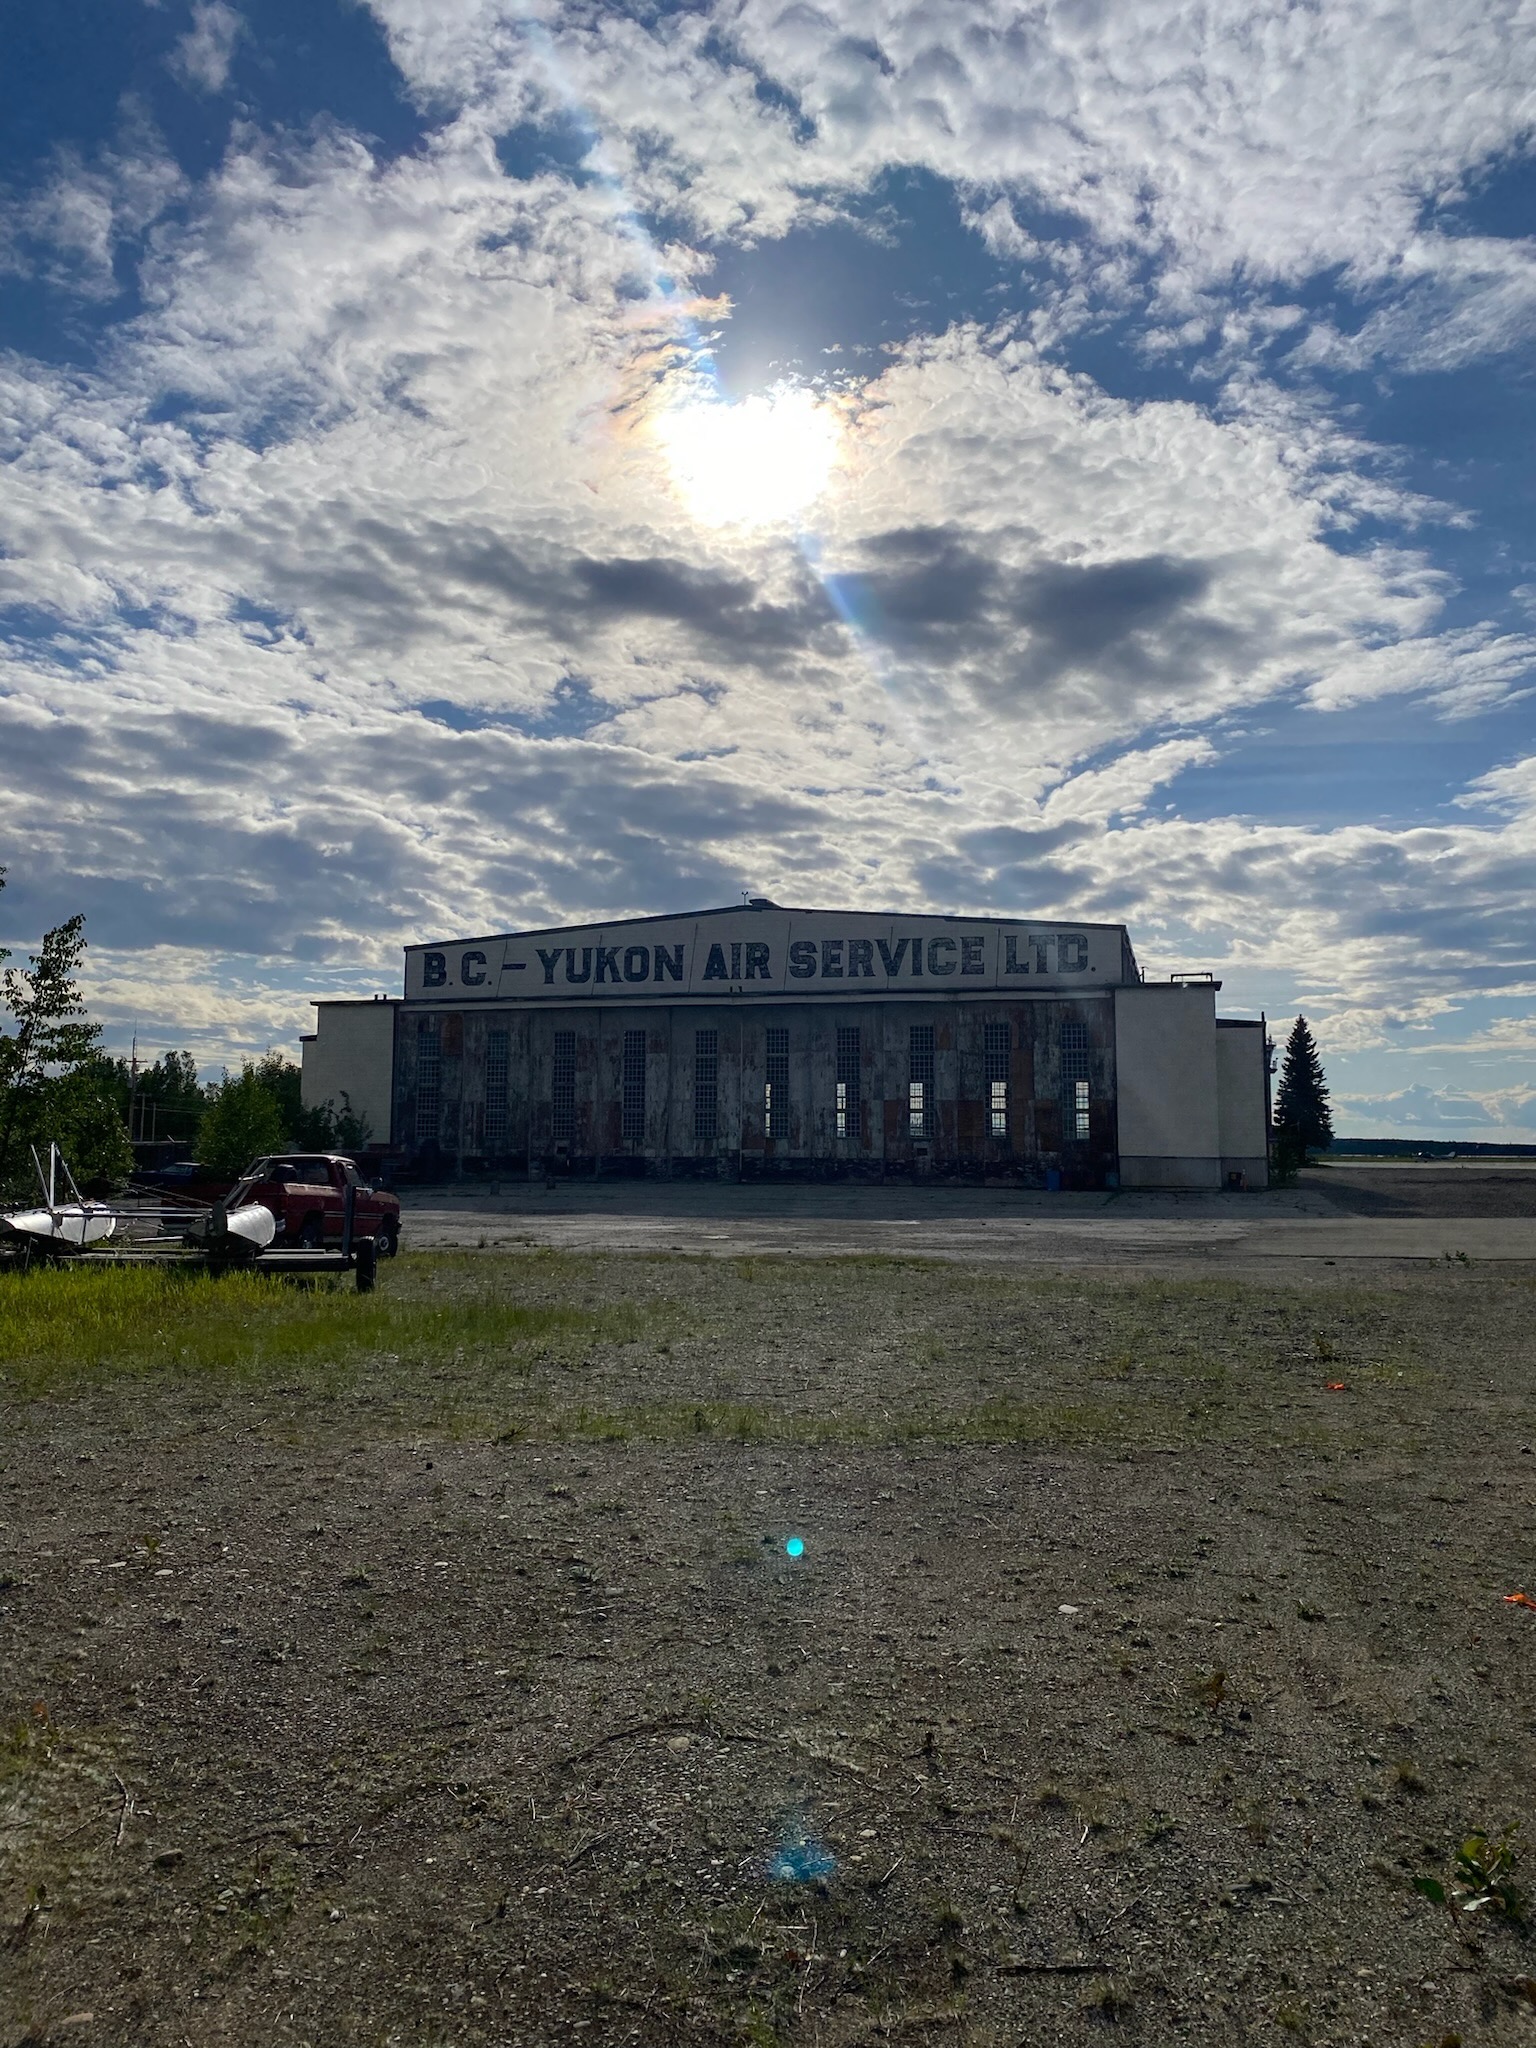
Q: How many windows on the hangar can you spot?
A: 10